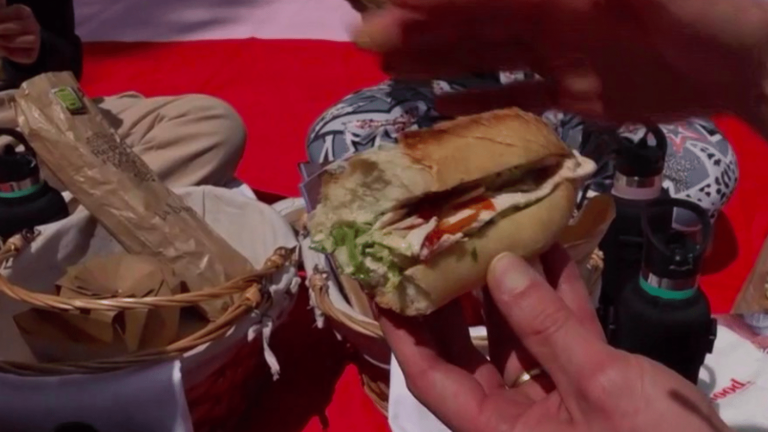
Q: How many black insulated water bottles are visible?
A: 3